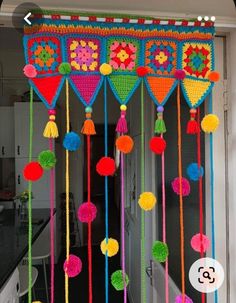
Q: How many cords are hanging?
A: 11